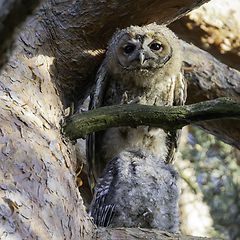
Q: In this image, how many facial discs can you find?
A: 1